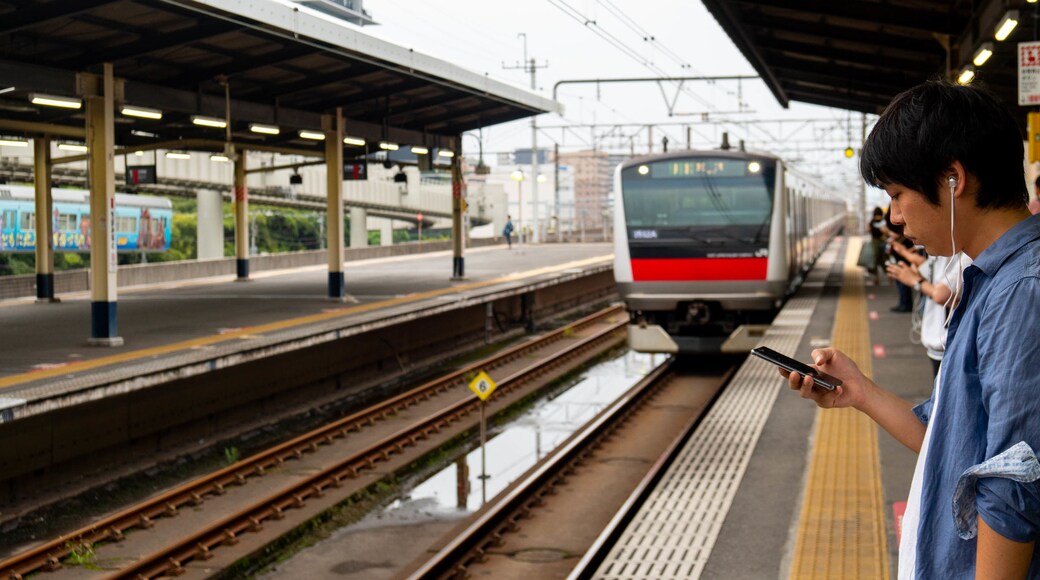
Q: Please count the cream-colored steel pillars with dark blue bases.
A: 5